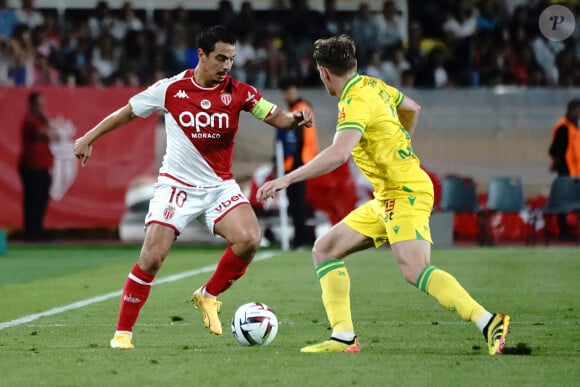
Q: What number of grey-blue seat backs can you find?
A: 3